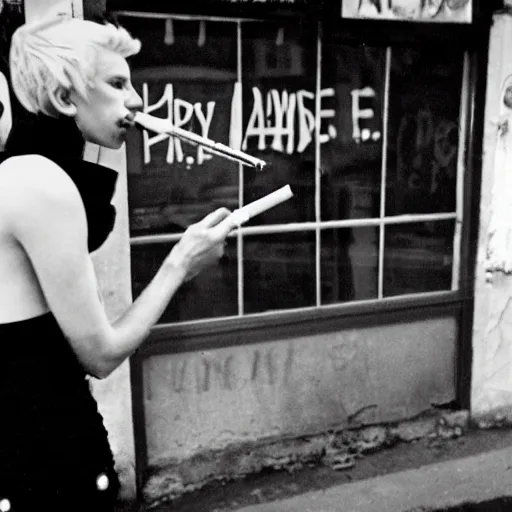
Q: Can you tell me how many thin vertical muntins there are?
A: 3